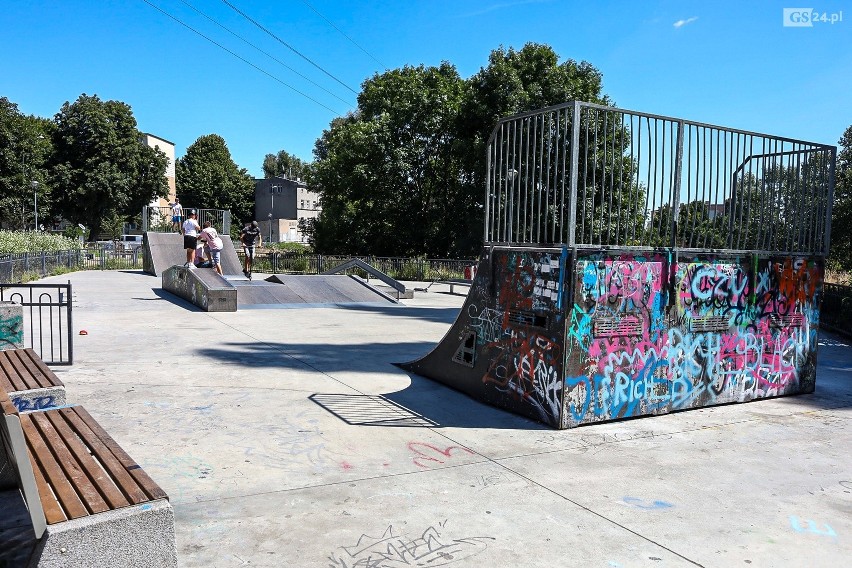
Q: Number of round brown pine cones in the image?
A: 0